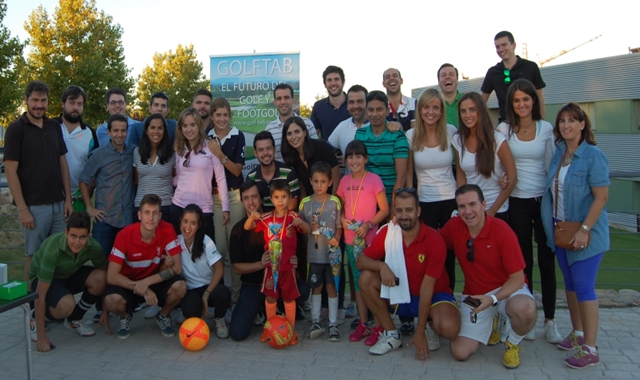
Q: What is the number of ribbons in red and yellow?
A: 3